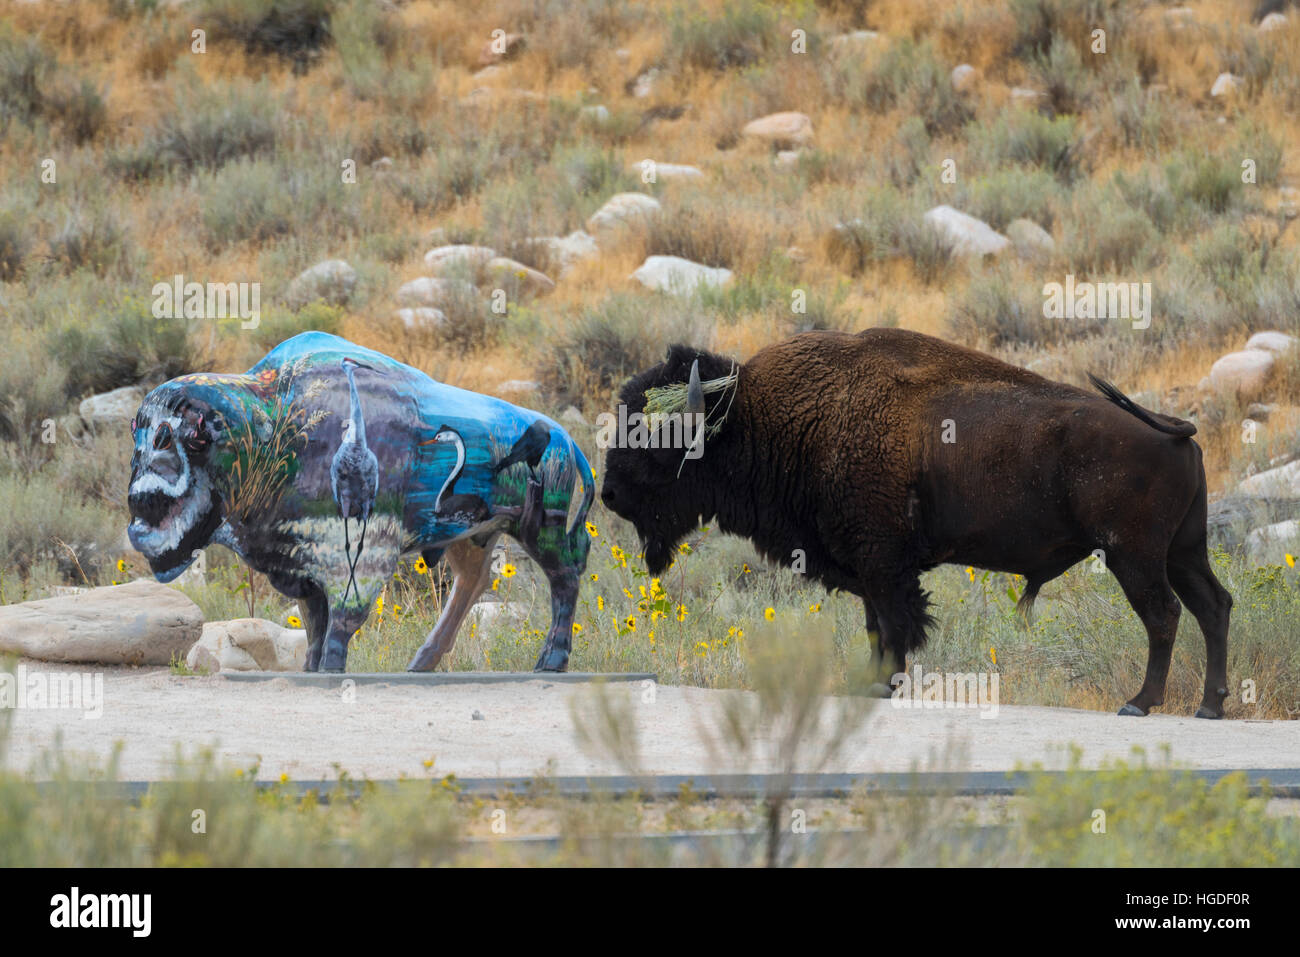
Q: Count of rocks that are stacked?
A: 0